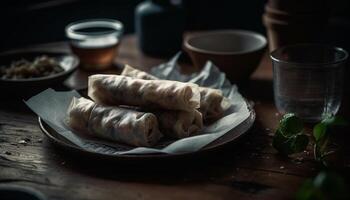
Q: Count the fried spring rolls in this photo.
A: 4